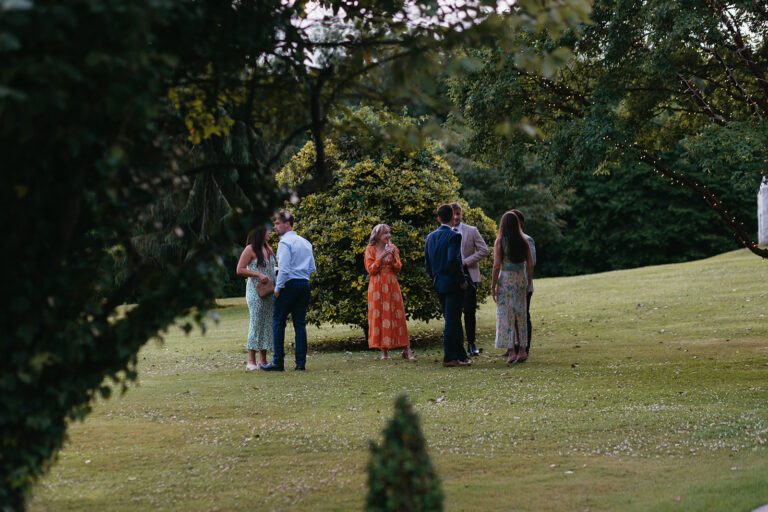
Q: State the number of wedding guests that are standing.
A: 7